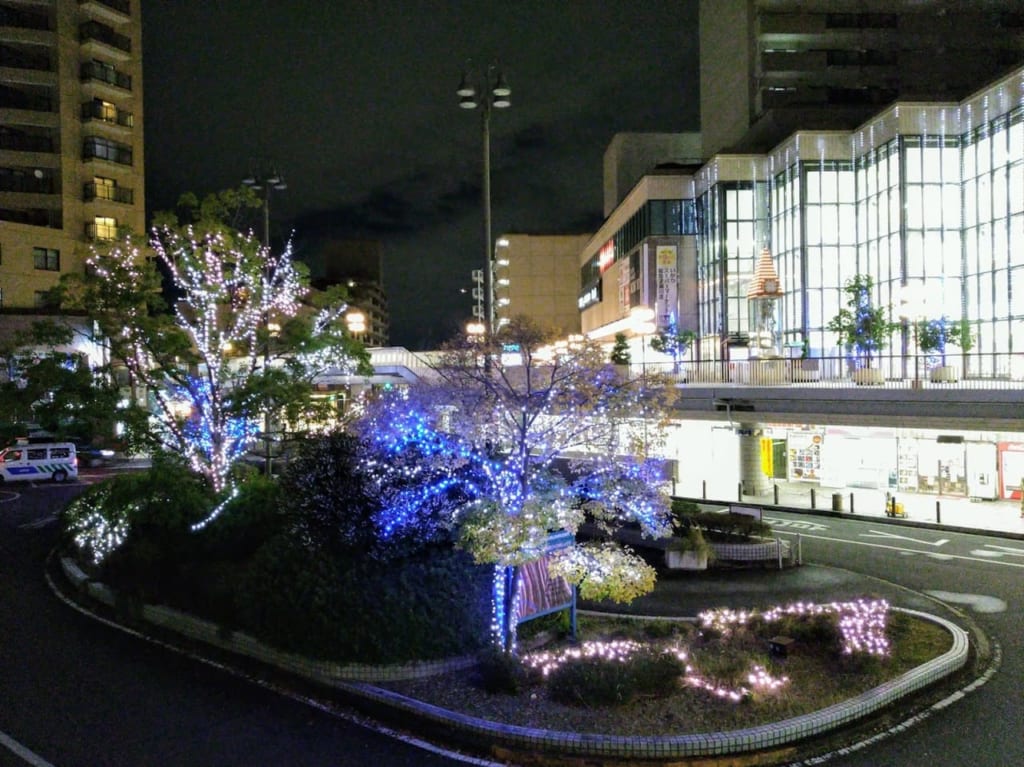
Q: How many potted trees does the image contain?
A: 4